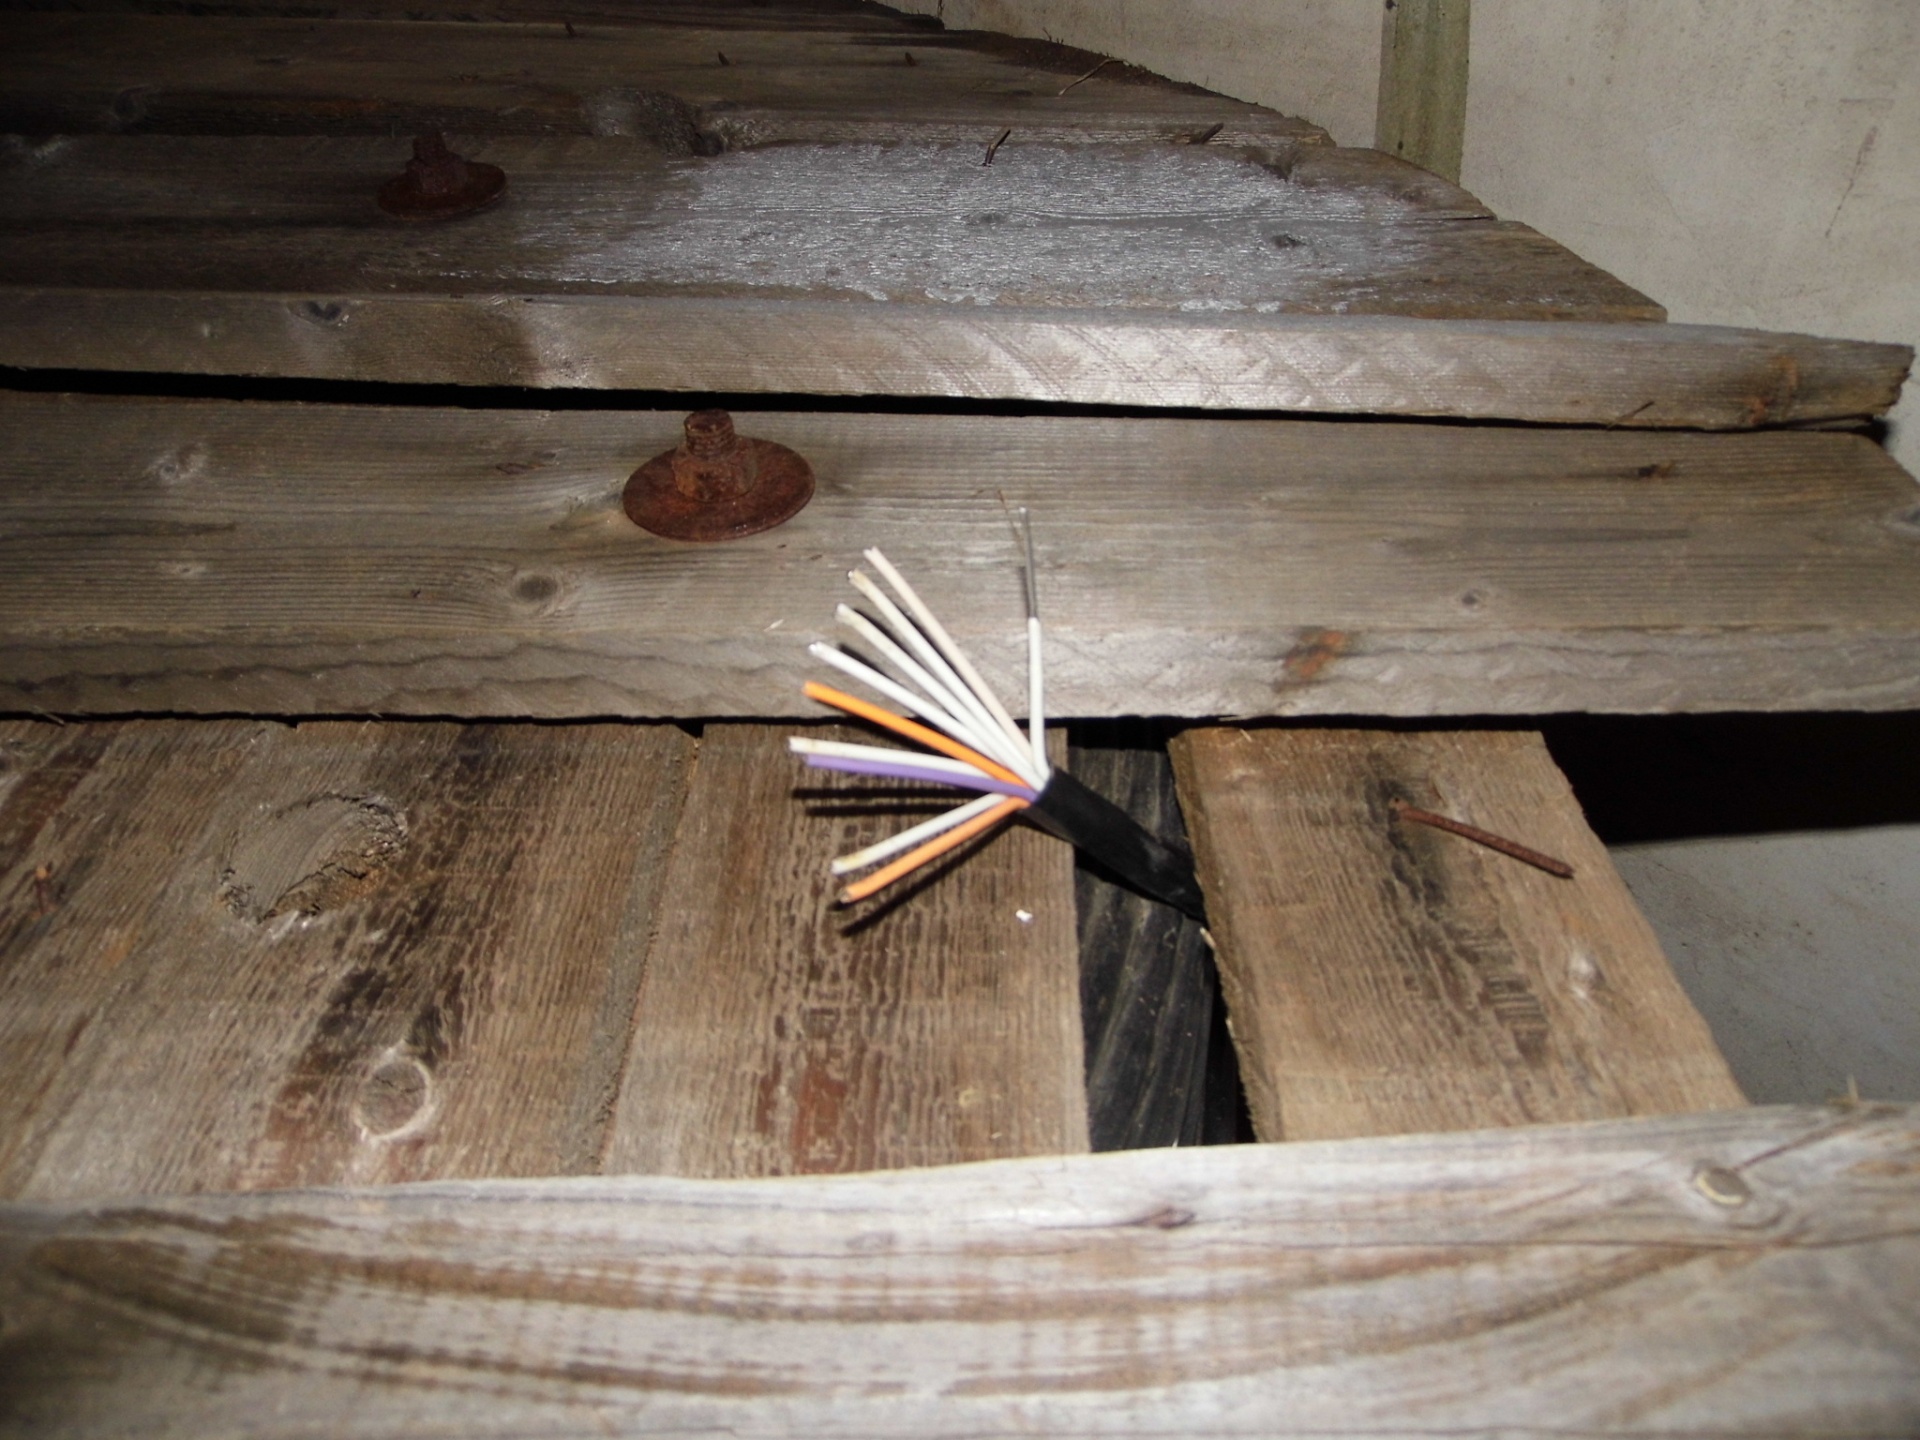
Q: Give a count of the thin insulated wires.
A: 10